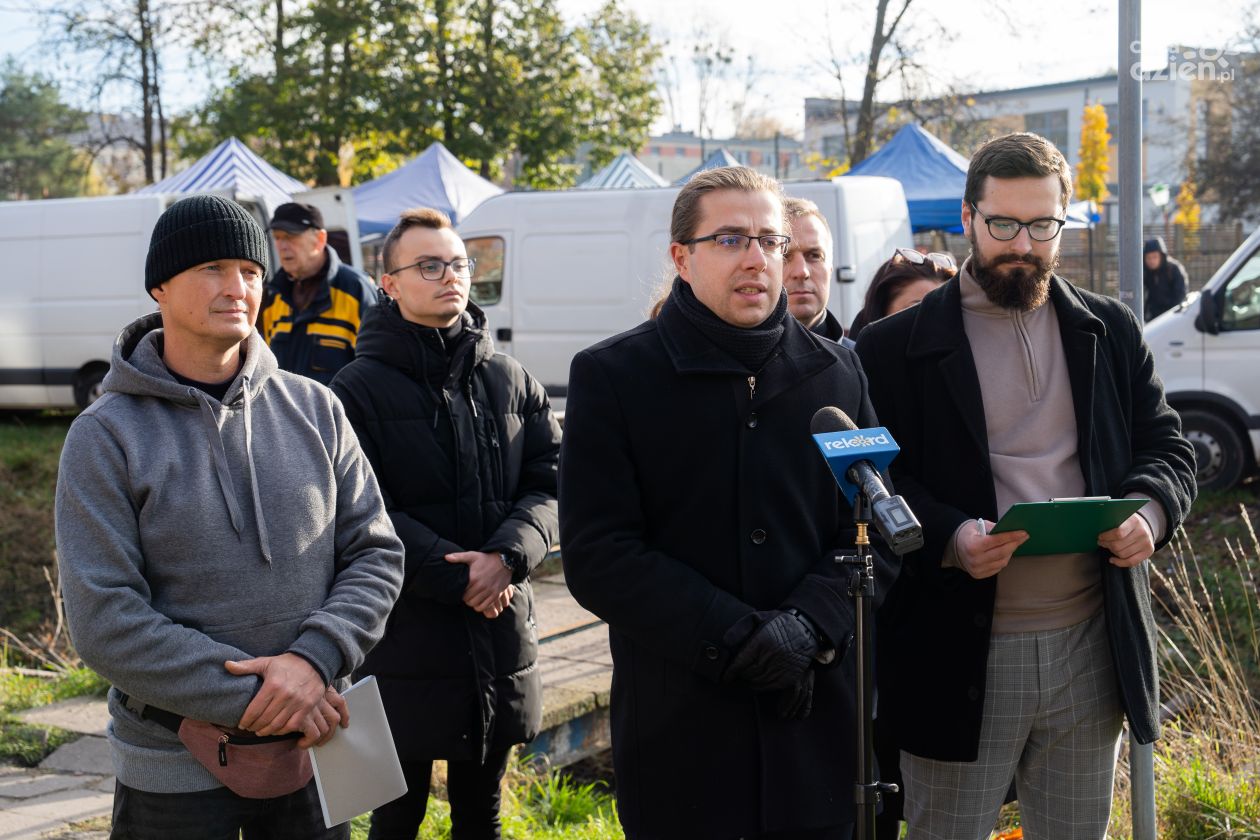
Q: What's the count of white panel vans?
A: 3